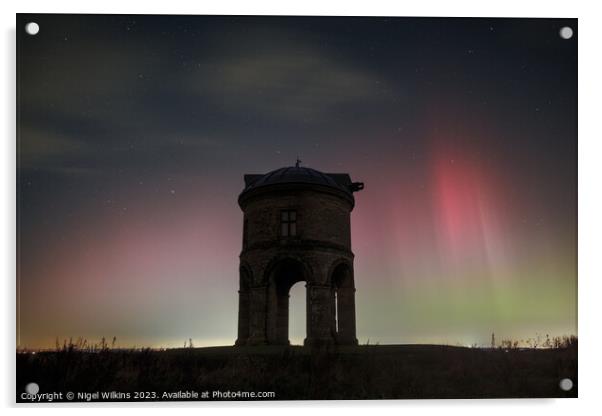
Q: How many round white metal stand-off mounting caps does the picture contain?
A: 4